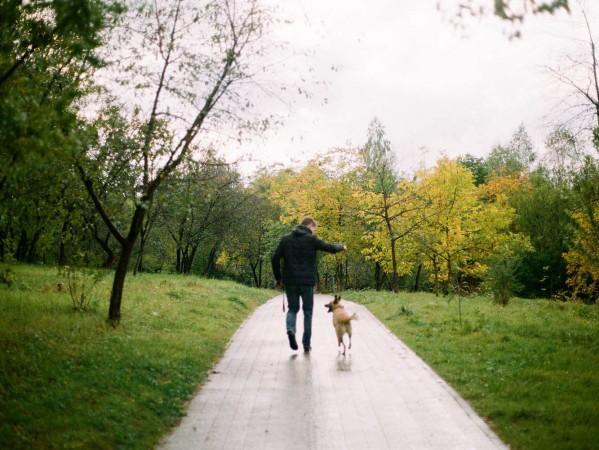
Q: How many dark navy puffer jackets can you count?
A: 1